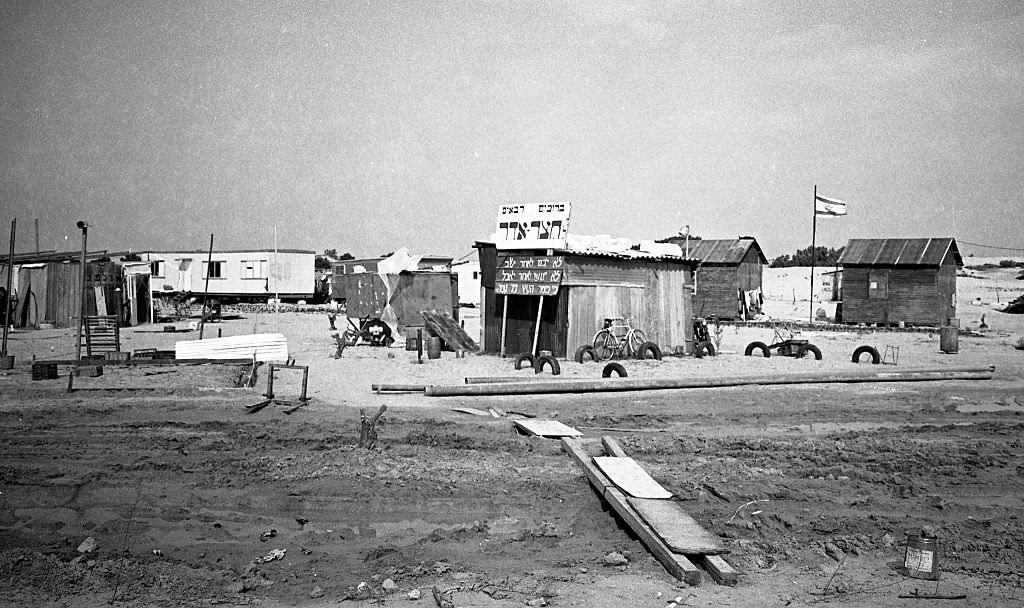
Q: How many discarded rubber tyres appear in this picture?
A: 9